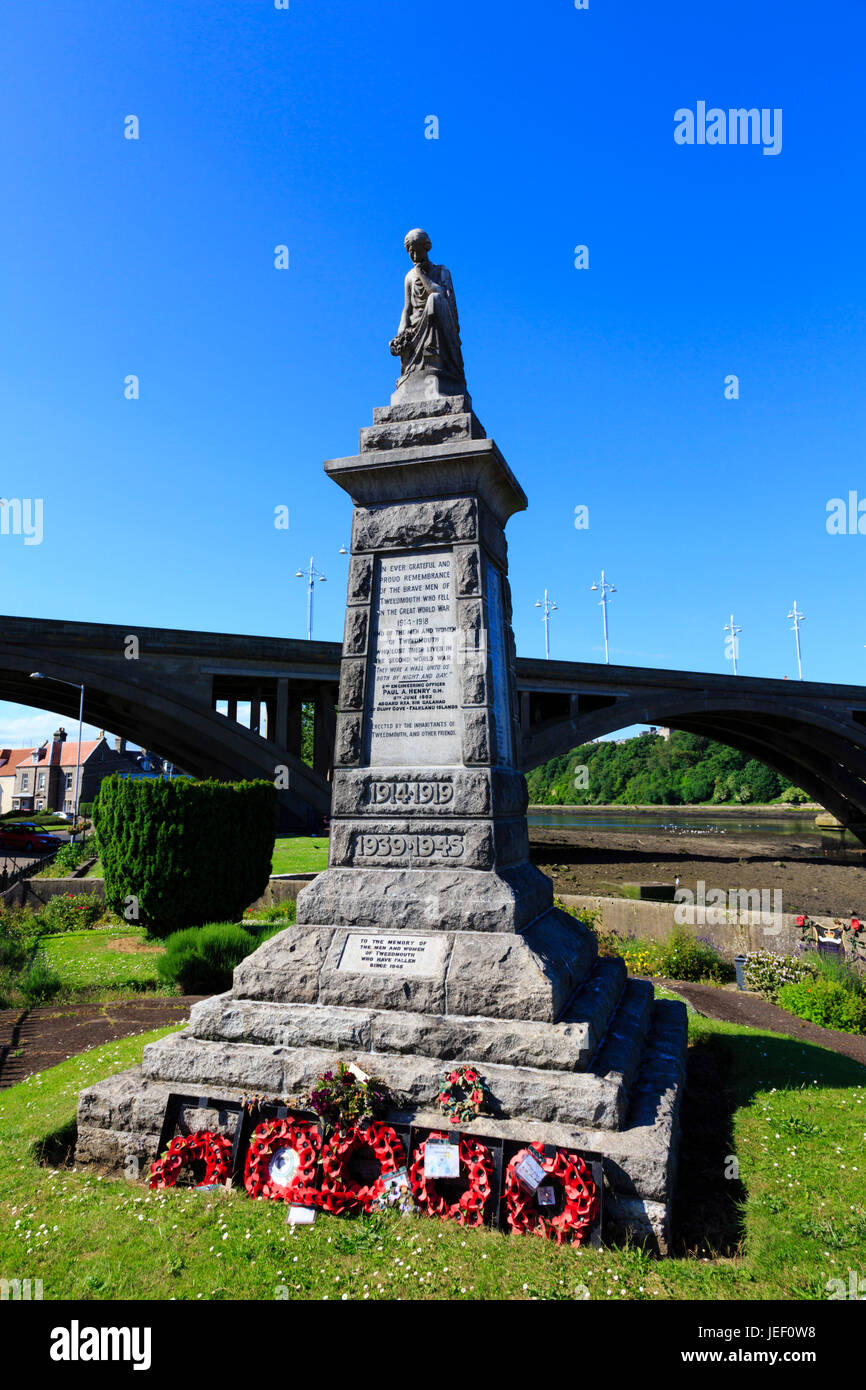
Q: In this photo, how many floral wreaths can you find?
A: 6